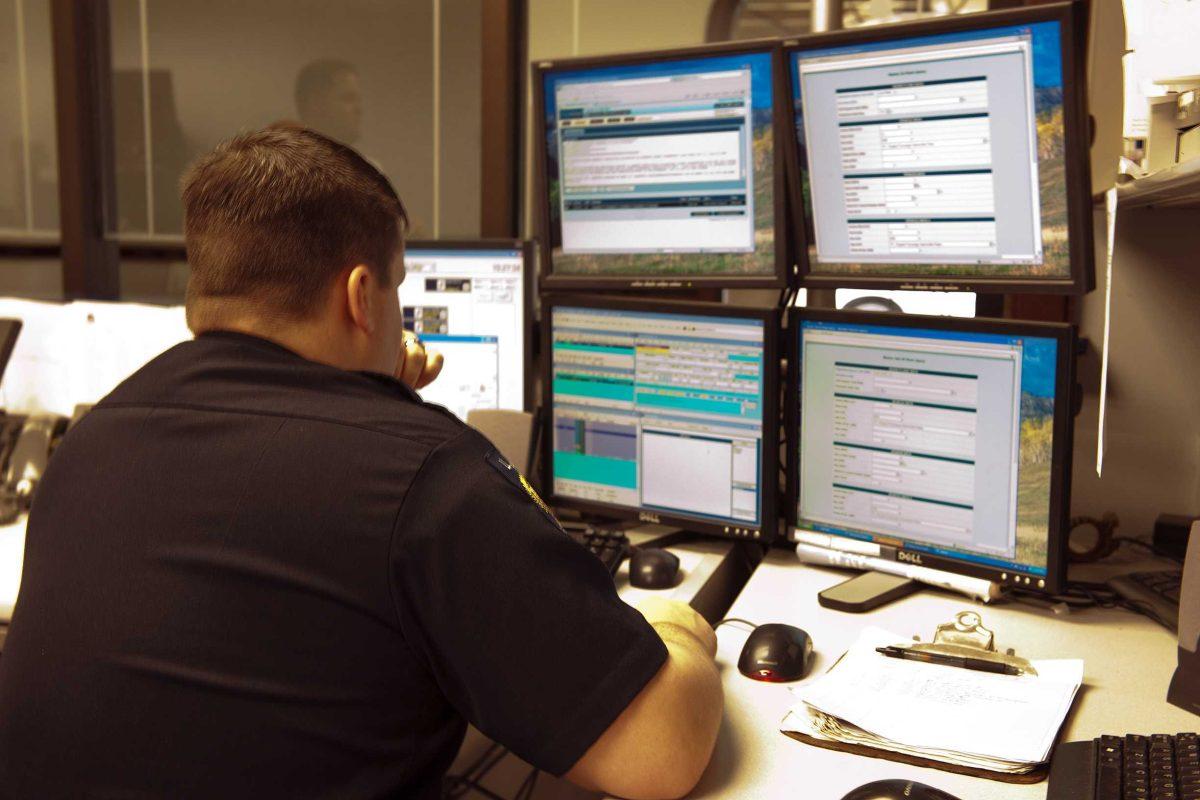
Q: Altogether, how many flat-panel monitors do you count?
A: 5